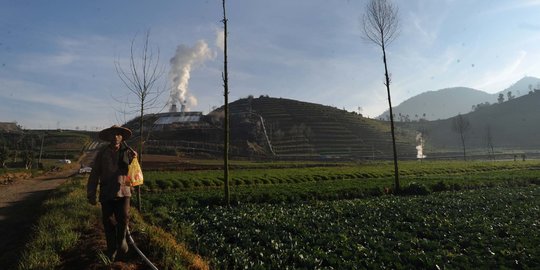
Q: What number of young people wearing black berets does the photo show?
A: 0